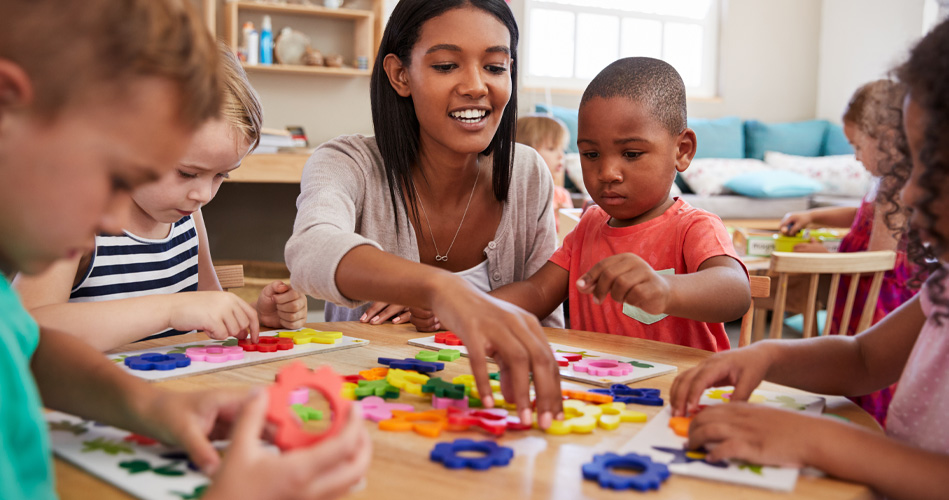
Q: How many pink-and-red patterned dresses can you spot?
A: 1